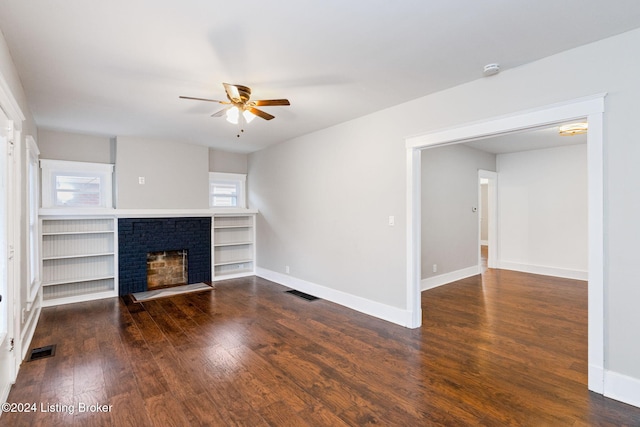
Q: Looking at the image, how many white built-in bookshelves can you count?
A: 2